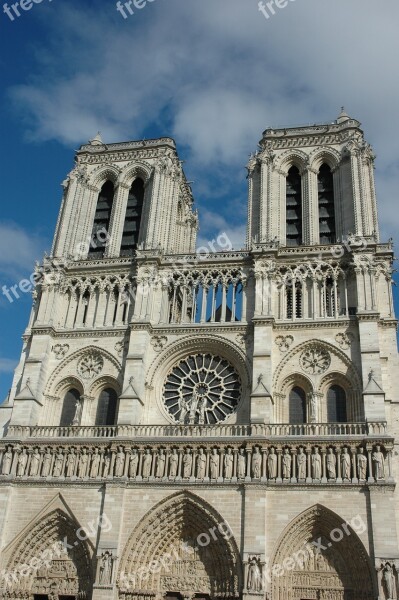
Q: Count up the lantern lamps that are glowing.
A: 0